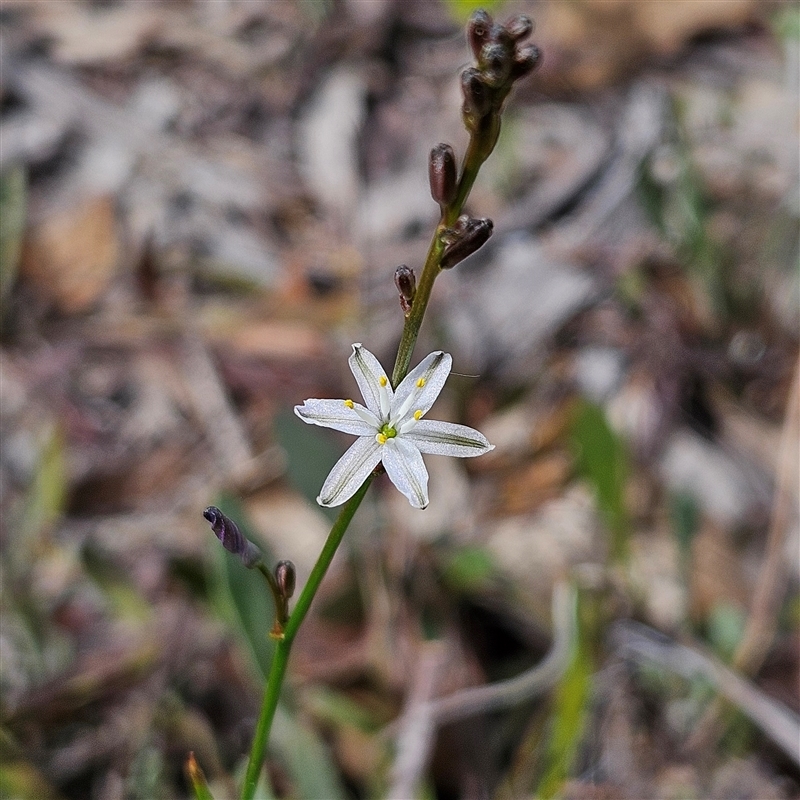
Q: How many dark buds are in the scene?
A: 11